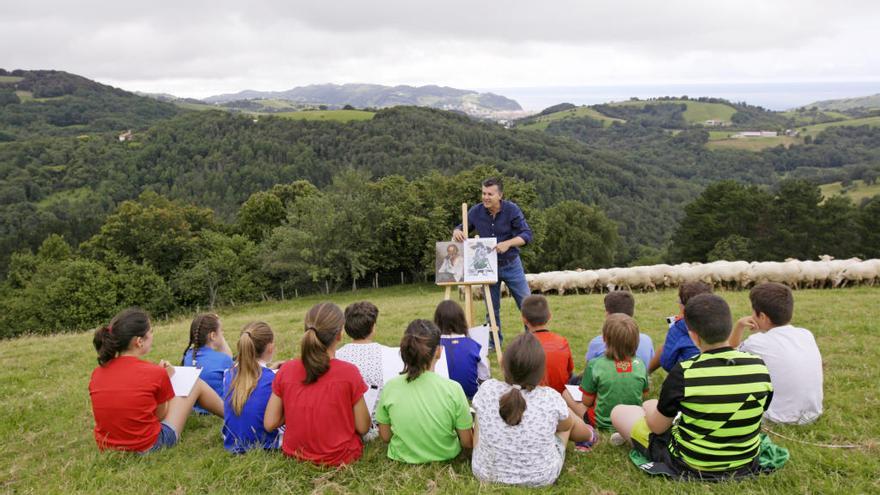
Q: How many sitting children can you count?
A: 14